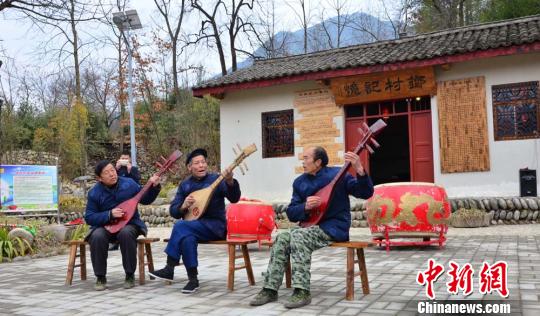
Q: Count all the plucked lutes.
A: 3